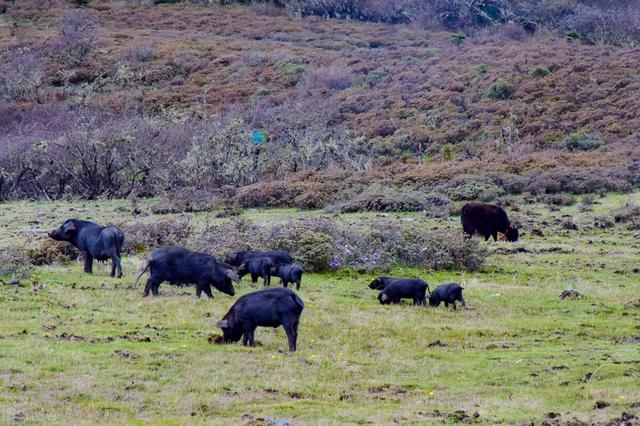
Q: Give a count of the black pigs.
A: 9